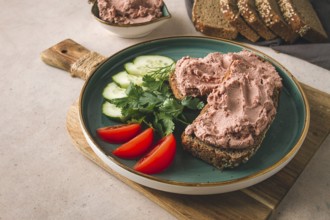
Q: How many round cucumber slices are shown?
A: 5